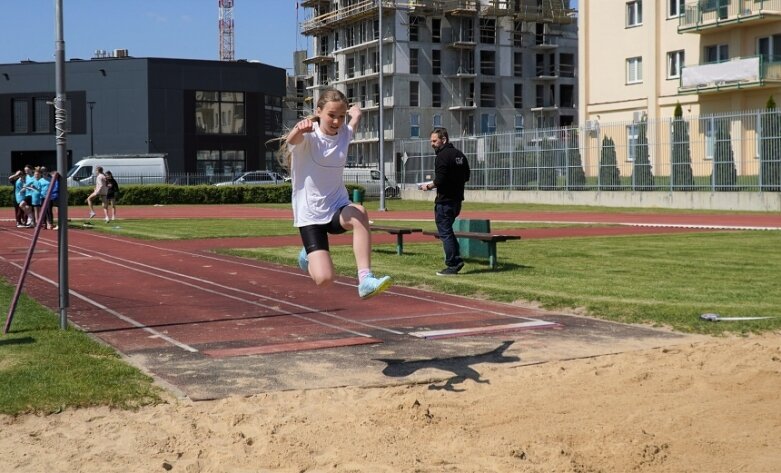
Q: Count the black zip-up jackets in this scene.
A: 1